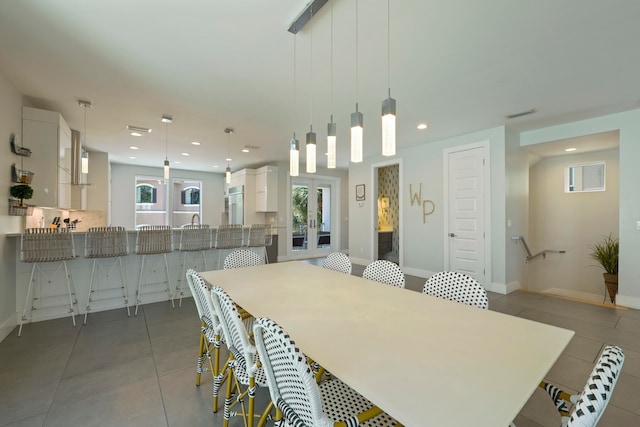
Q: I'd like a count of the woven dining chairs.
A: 8